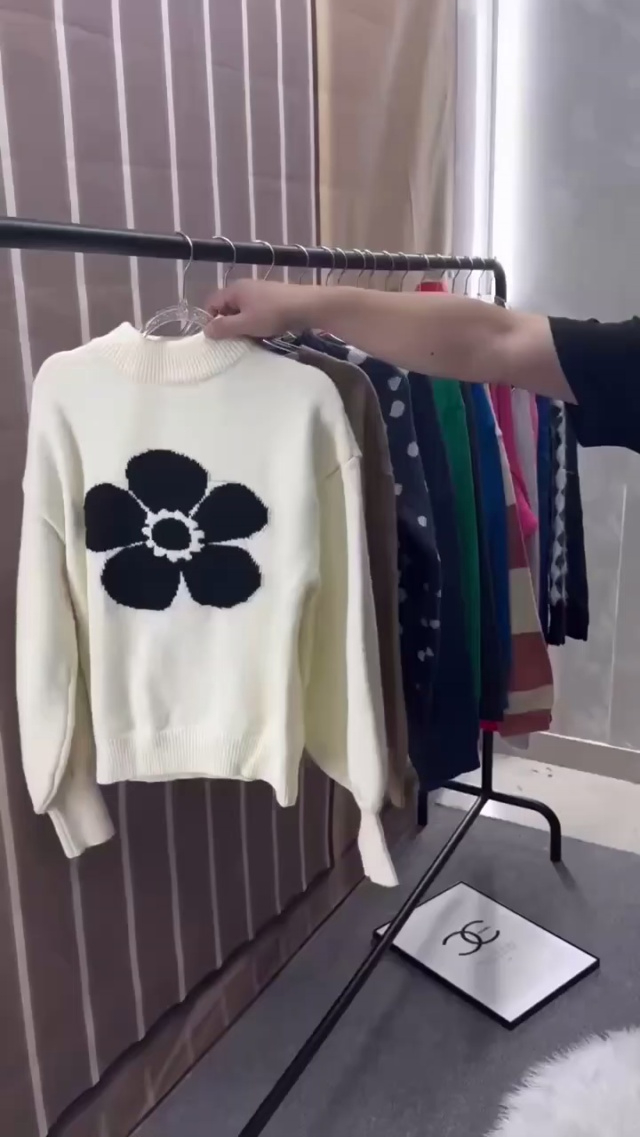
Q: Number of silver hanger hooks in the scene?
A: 15